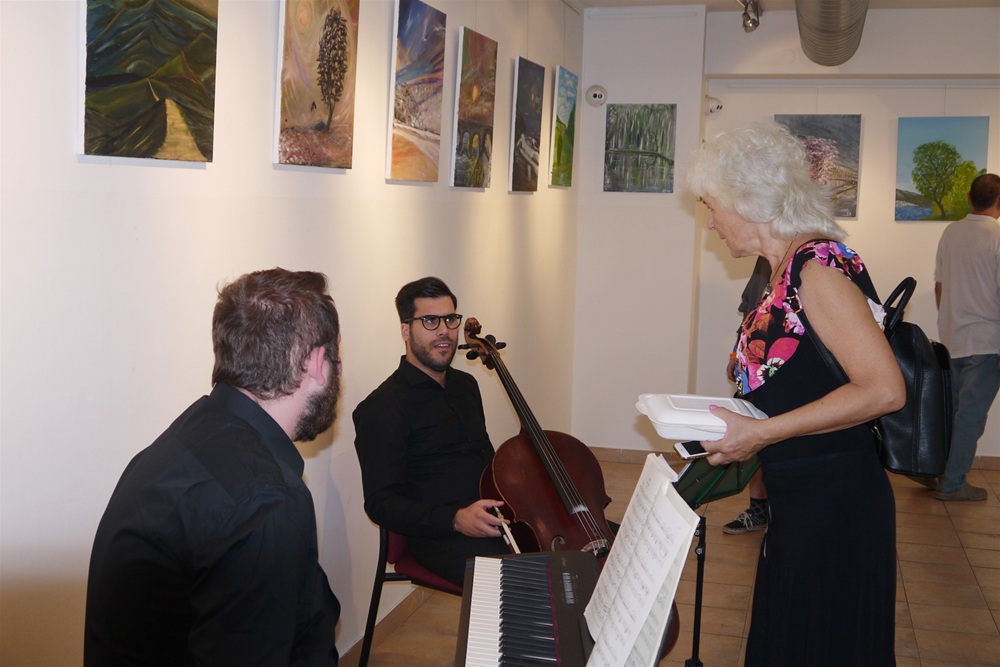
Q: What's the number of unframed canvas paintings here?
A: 9